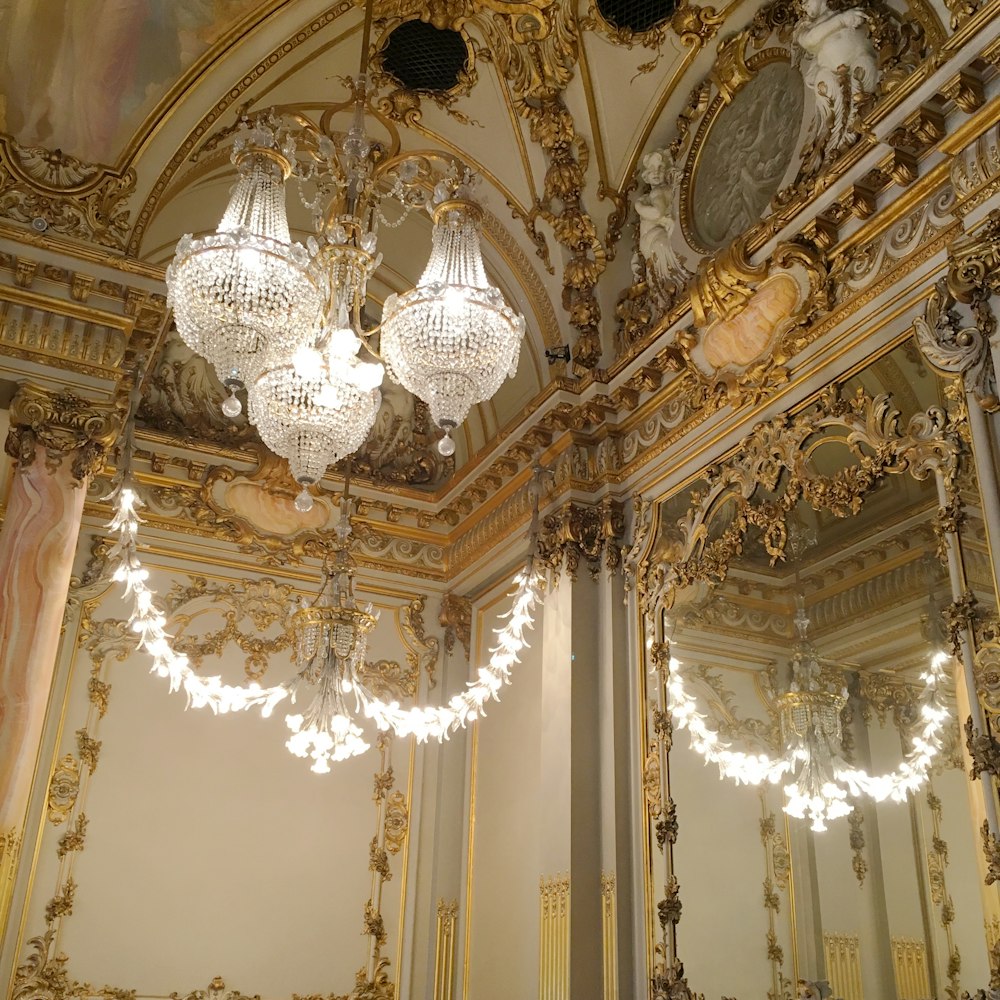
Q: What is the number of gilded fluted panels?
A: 5